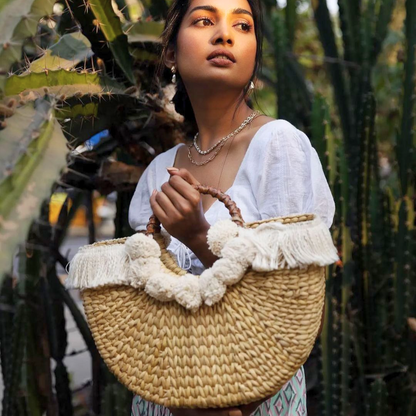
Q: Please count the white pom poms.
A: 8